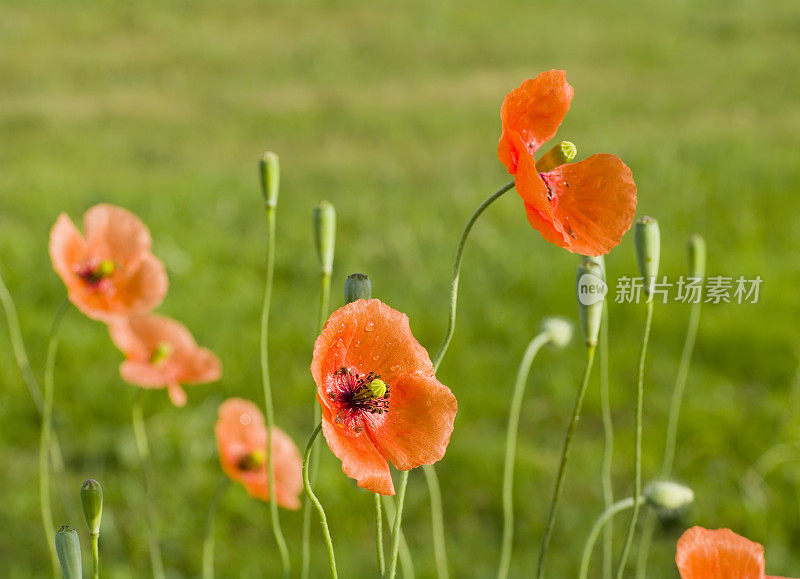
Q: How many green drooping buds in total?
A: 2